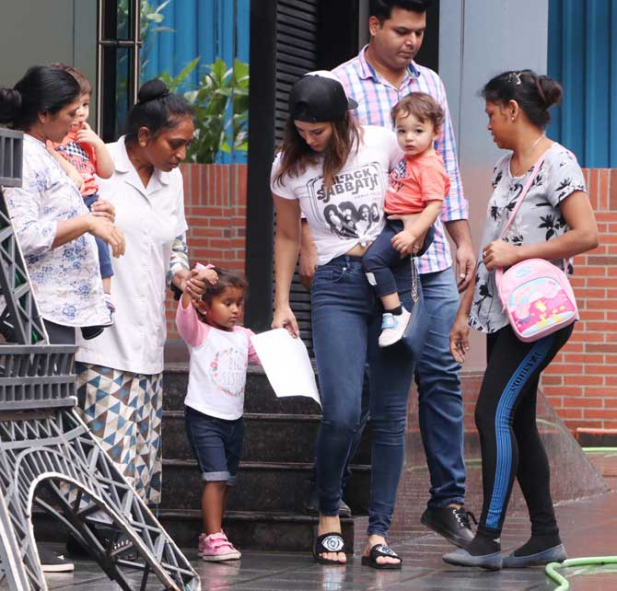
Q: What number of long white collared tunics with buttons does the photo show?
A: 1